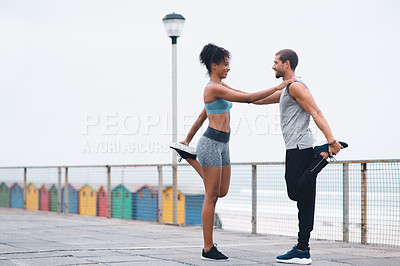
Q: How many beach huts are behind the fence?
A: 11